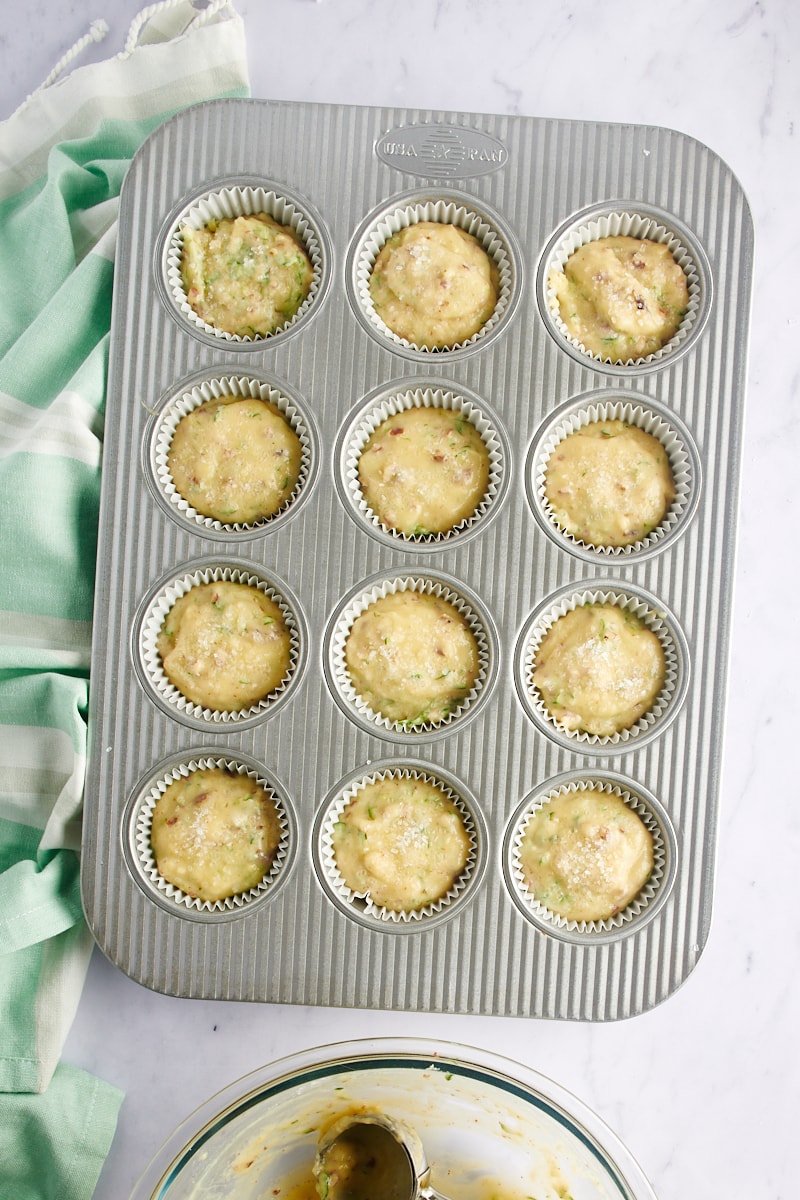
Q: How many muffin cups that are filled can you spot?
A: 12